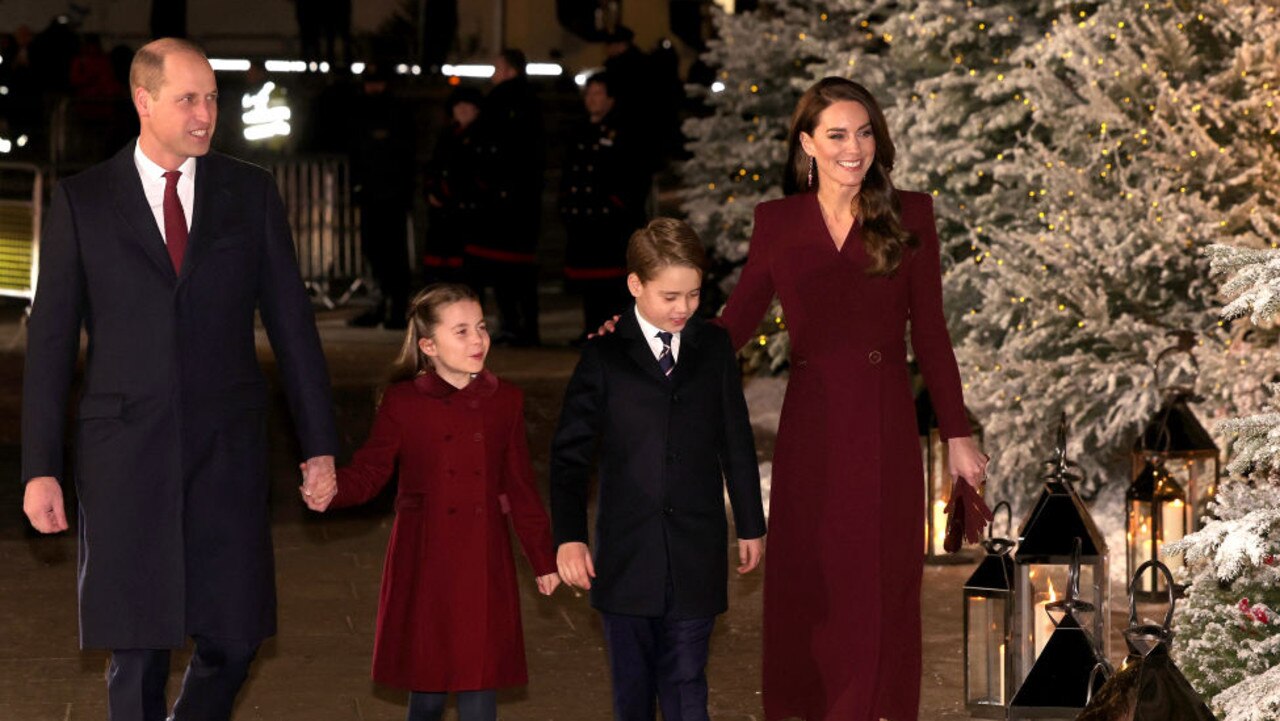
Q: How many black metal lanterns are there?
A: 7